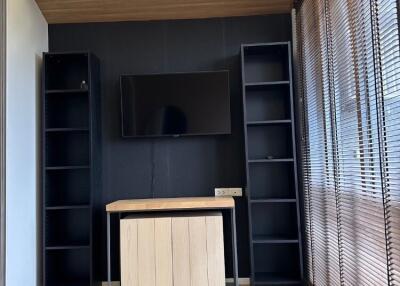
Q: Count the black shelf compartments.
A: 12